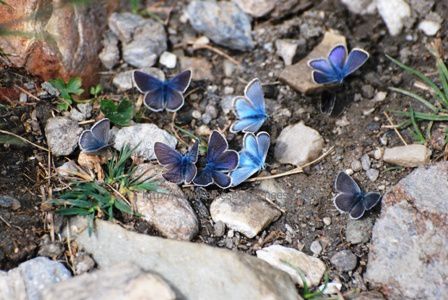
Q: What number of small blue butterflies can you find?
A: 8